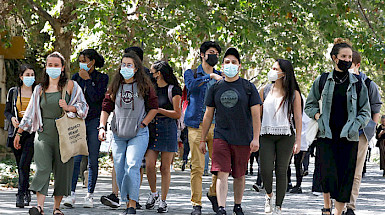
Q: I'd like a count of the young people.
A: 11